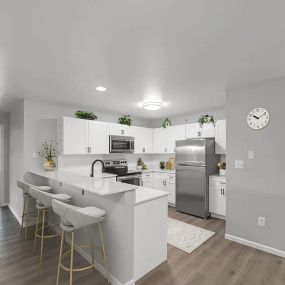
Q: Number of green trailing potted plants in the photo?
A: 4